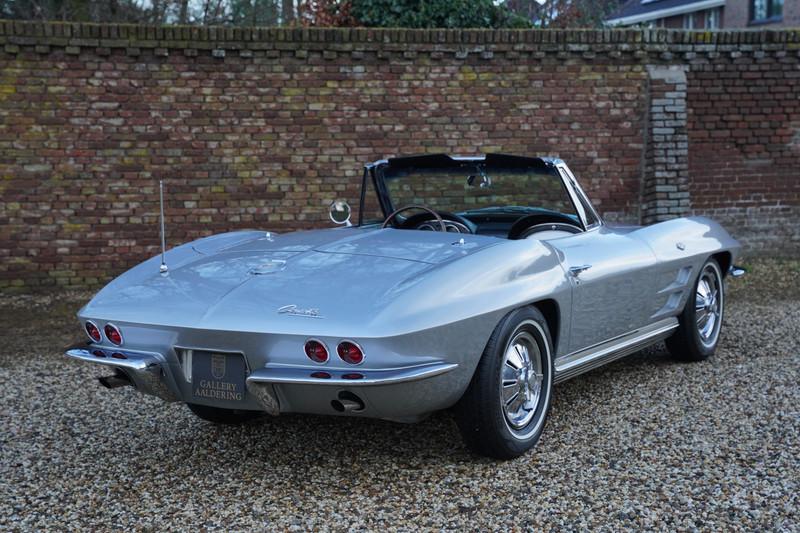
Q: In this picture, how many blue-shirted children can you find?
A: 0